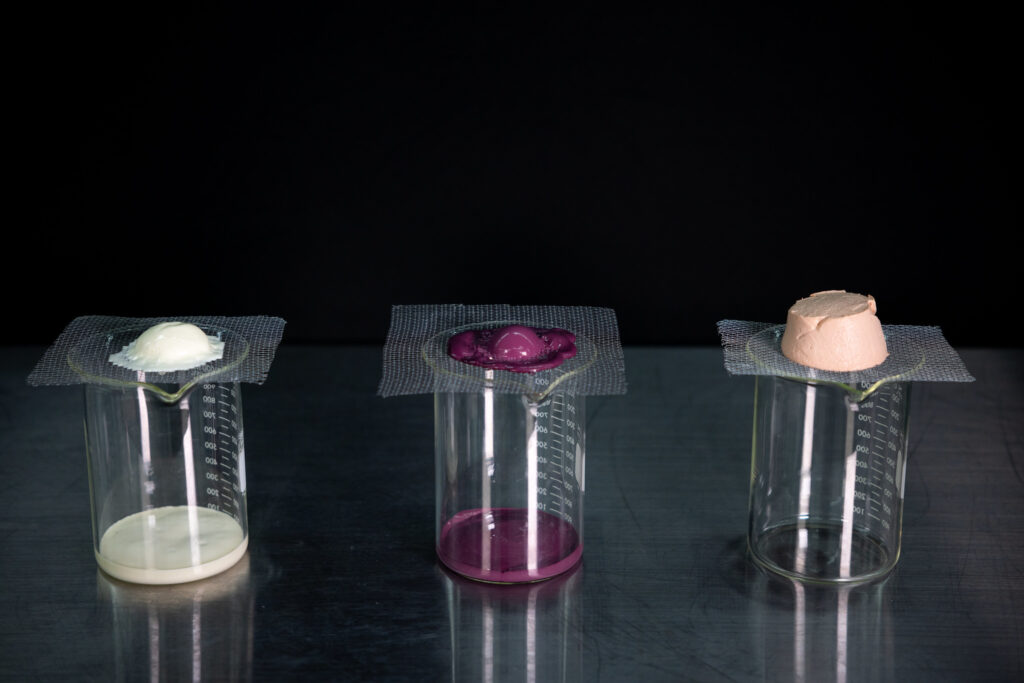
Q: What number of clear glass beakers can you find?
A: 3